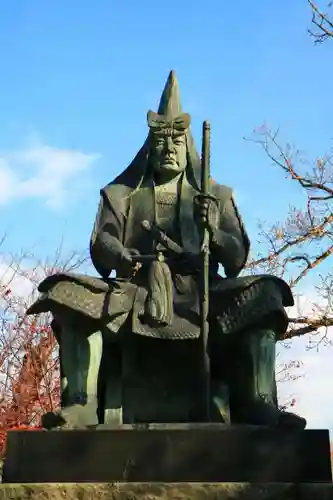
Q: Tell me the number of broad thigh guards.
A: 2